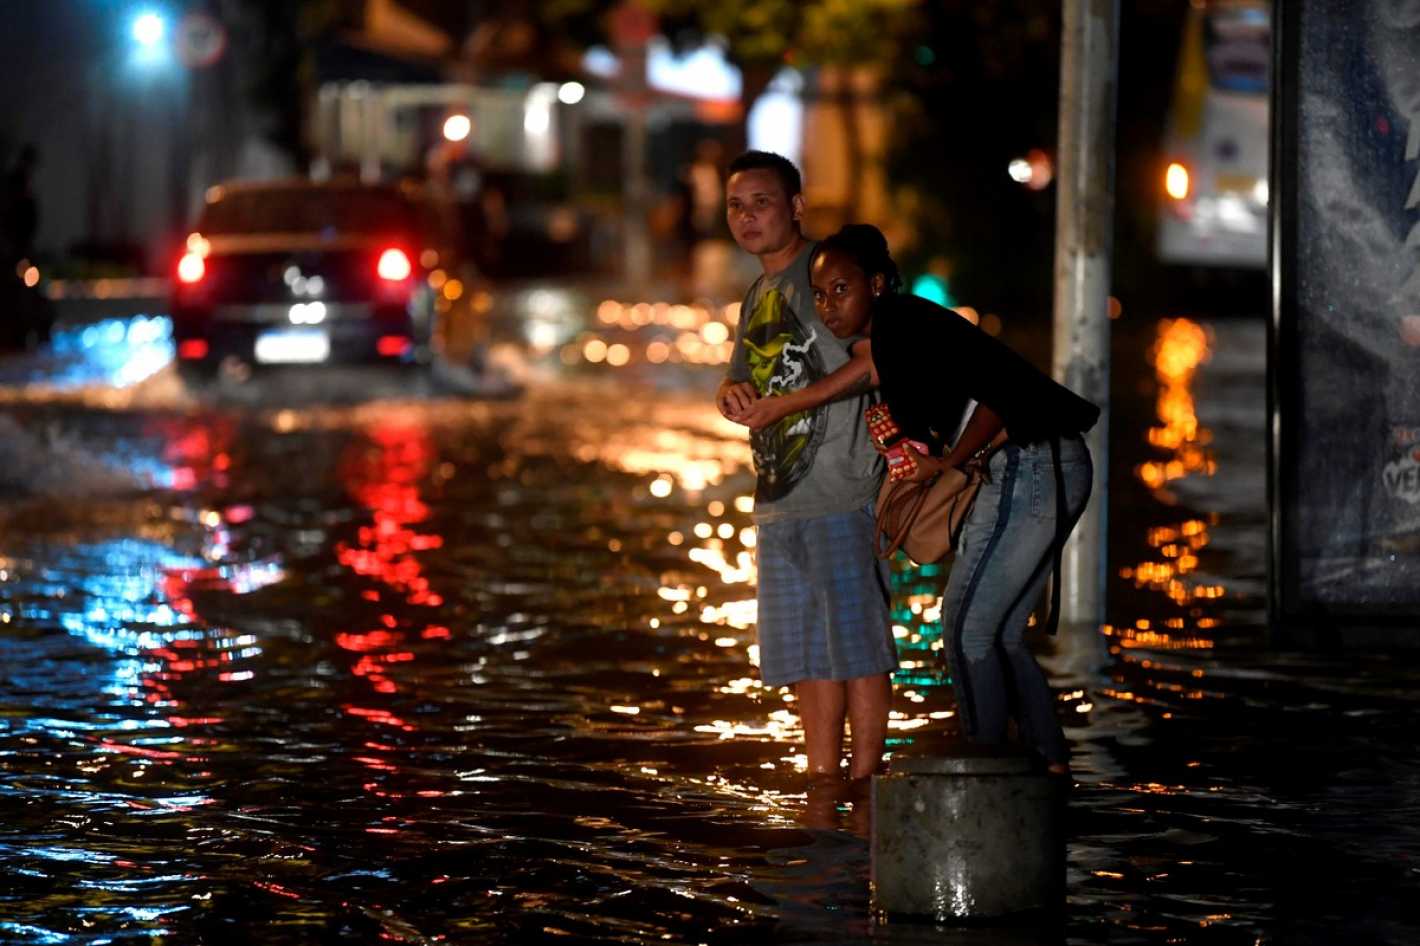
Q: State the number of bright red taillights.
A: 2